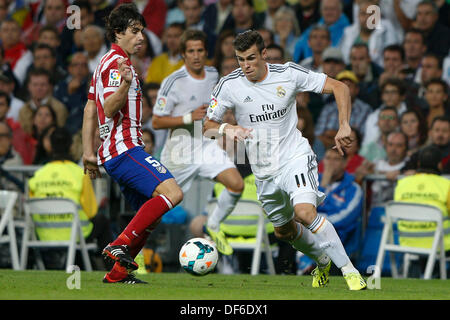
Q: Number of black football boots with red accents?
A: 2